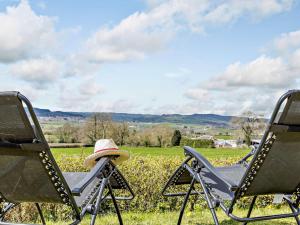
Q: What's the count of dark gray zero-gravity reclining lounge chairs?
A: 2